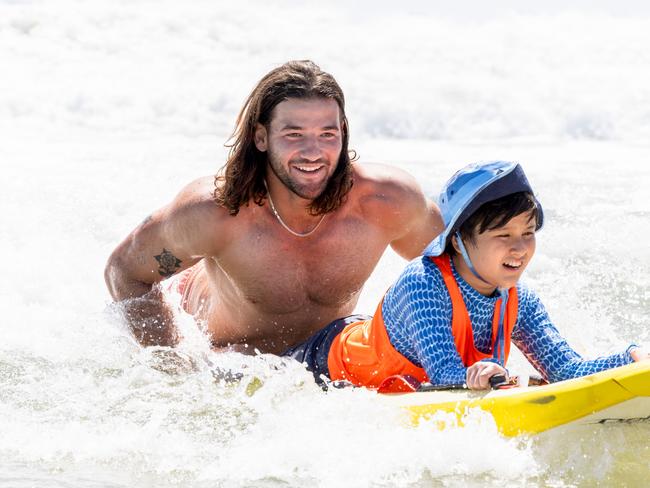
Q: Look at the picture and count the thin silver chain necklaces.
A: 1